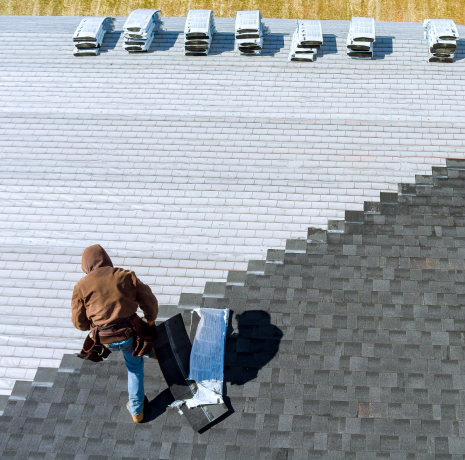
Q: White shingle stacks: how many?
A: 7